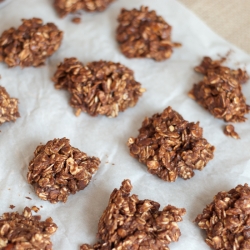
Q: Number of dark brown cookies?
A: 11